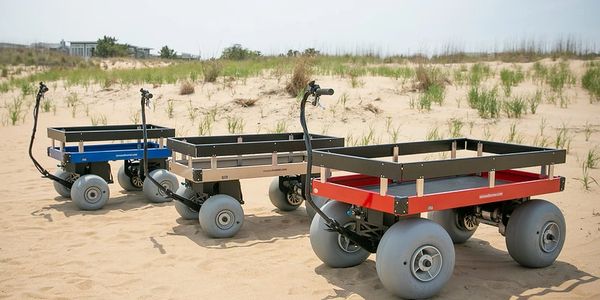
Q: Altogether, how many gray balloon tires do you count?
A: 12